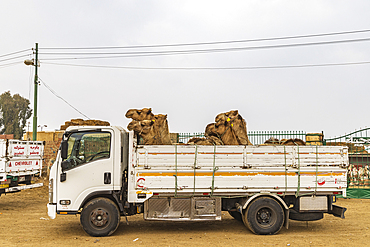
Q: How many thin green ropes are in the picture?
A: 6